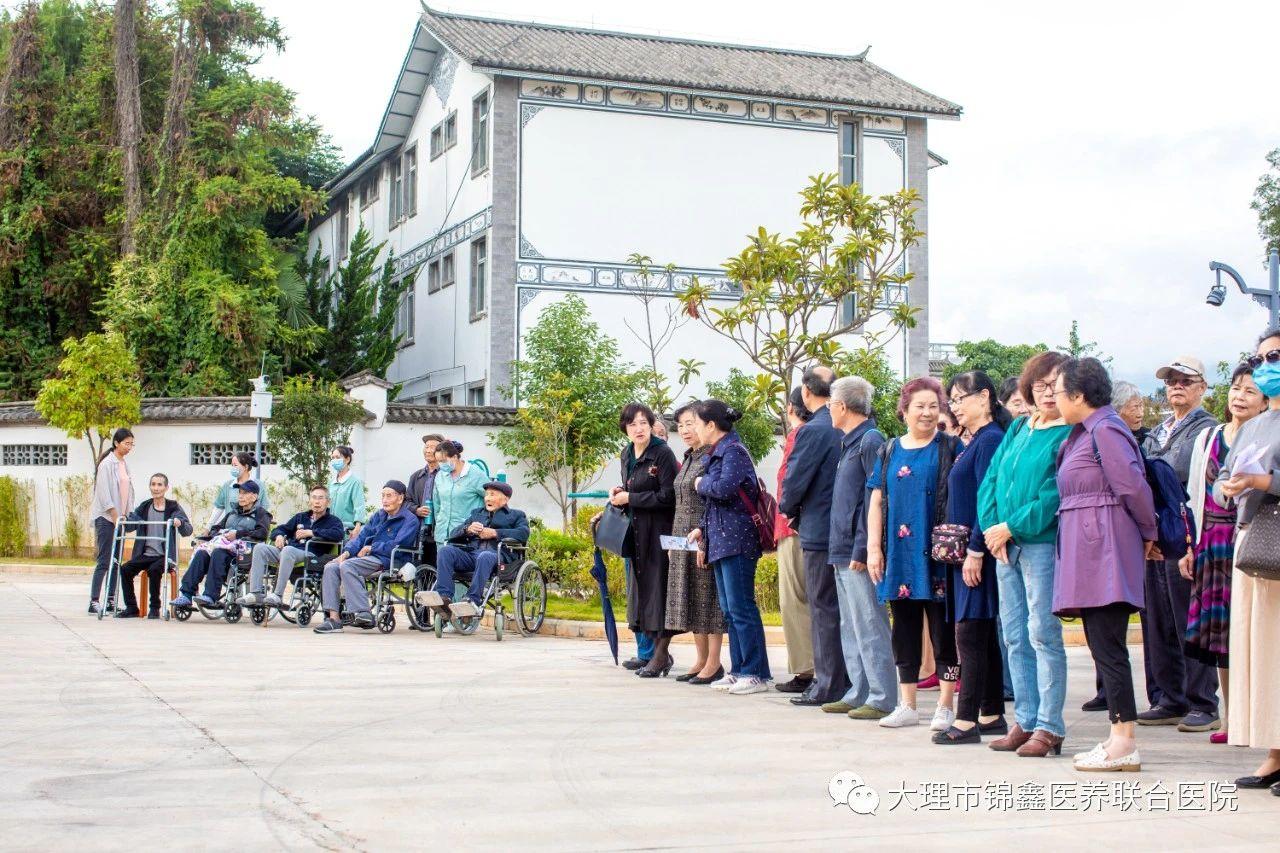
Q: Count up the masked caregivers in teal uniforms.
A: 3